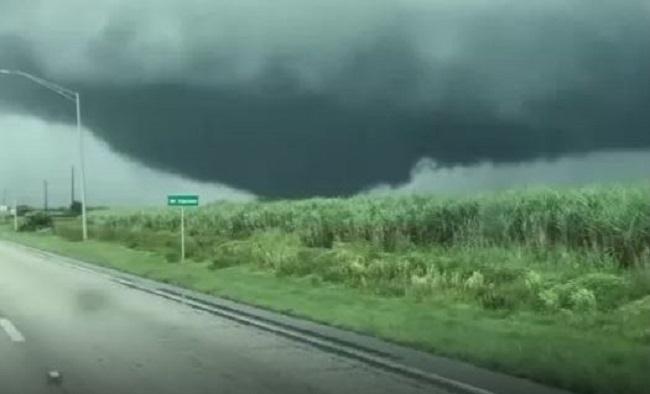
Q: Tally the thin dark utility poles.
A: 2